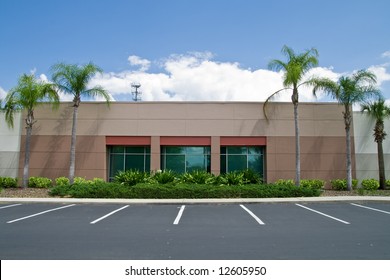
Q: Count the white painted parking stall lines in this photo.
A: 7